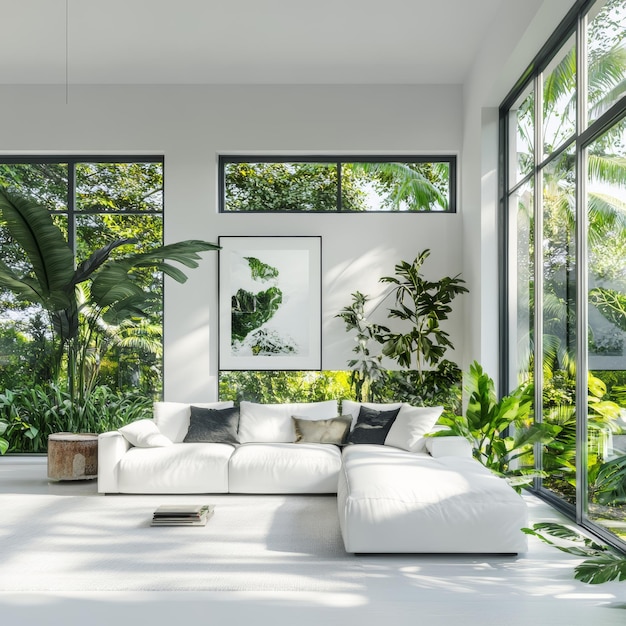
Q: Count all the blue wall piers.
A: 0